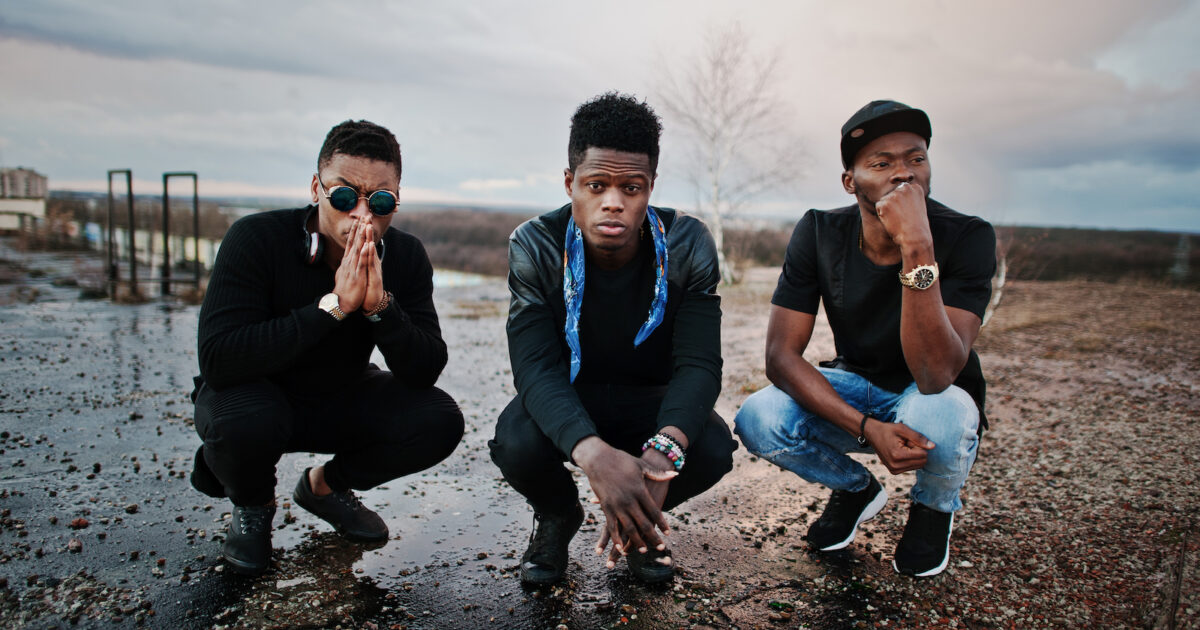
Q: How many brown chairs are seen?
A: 0